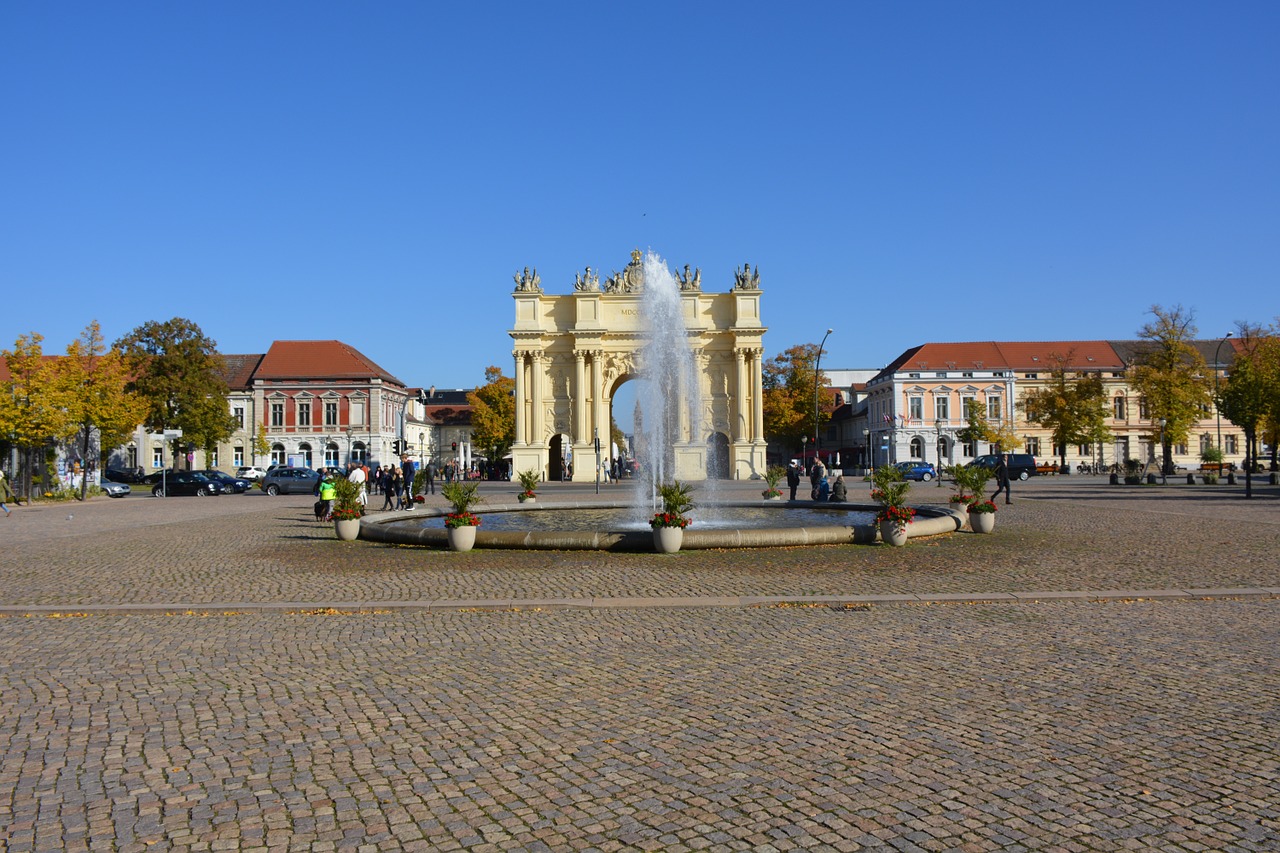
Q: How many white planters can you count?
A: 8